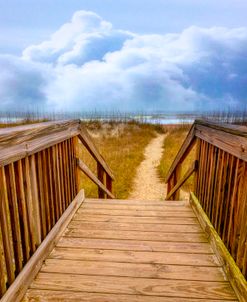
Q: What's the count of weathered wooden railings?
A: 2